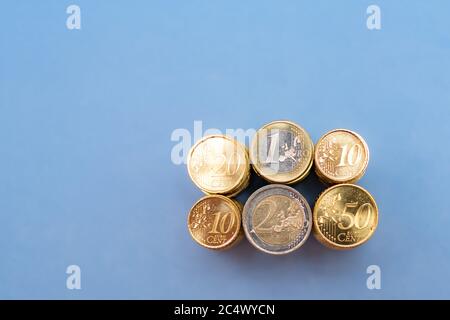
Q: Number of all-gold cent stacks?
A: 4